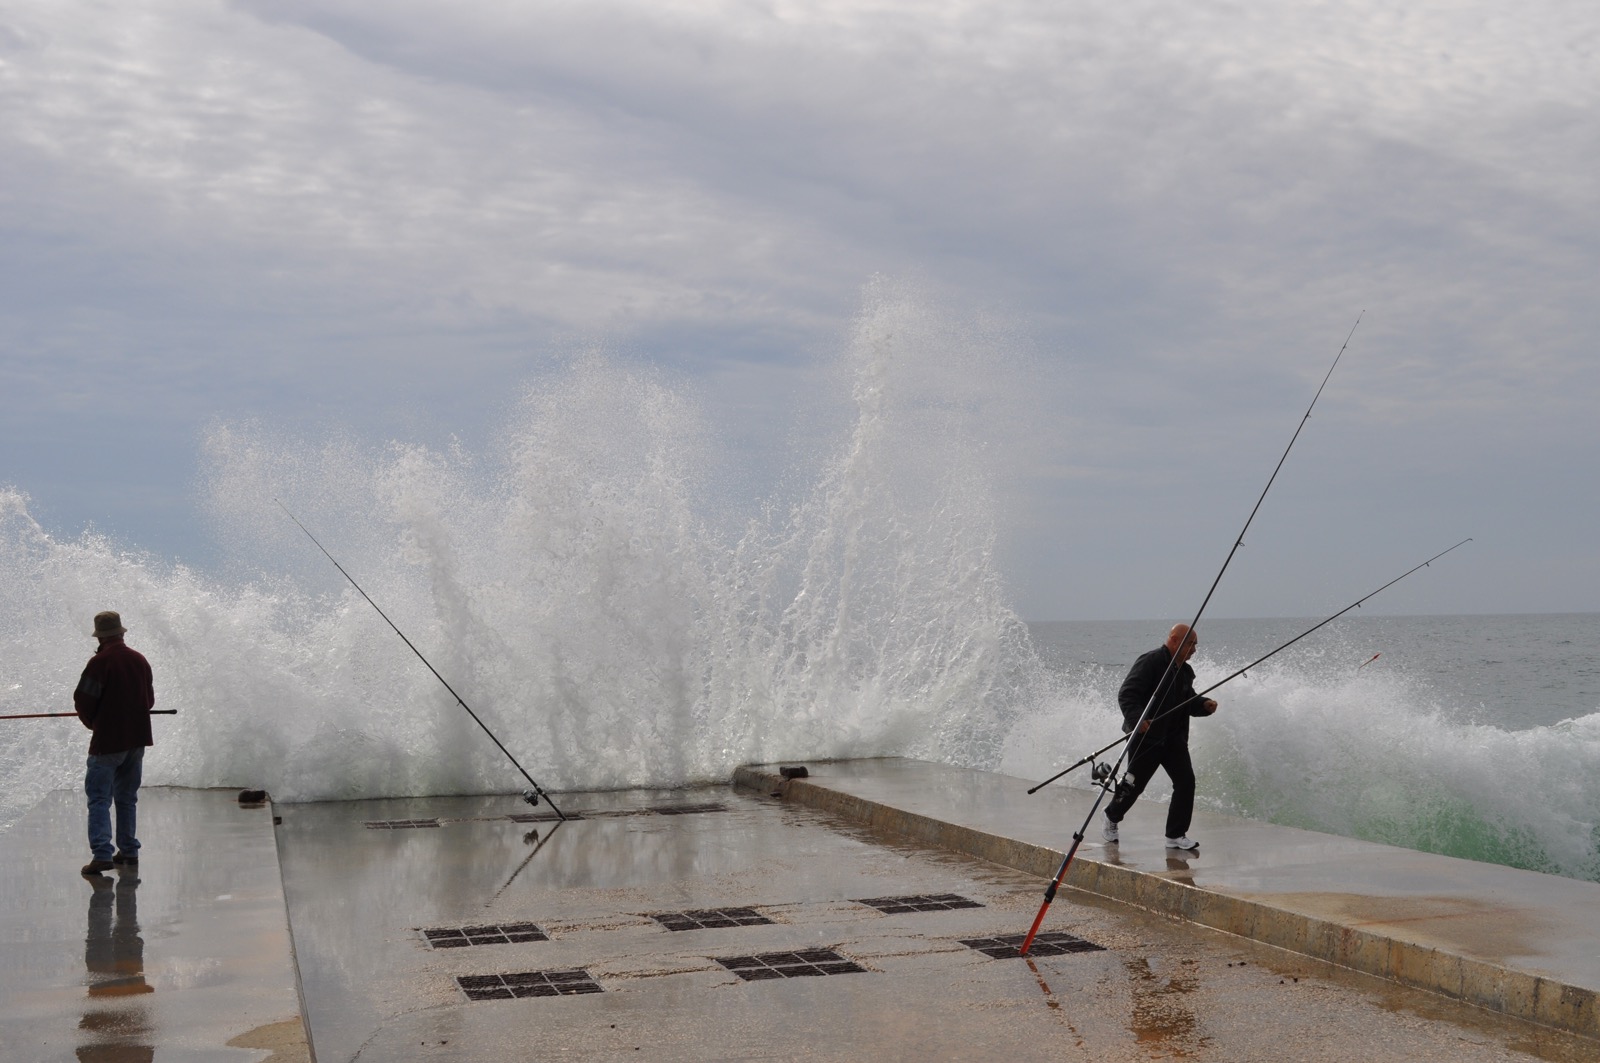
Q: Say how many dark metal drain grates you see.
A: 9